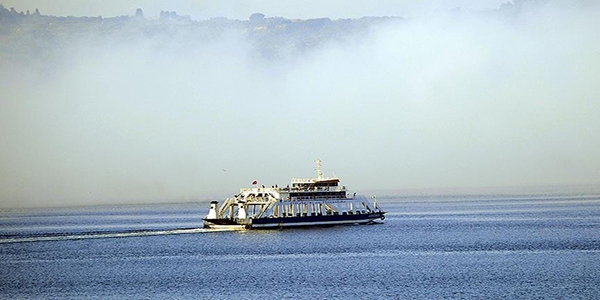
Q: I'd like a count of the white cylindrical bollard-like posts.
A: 2